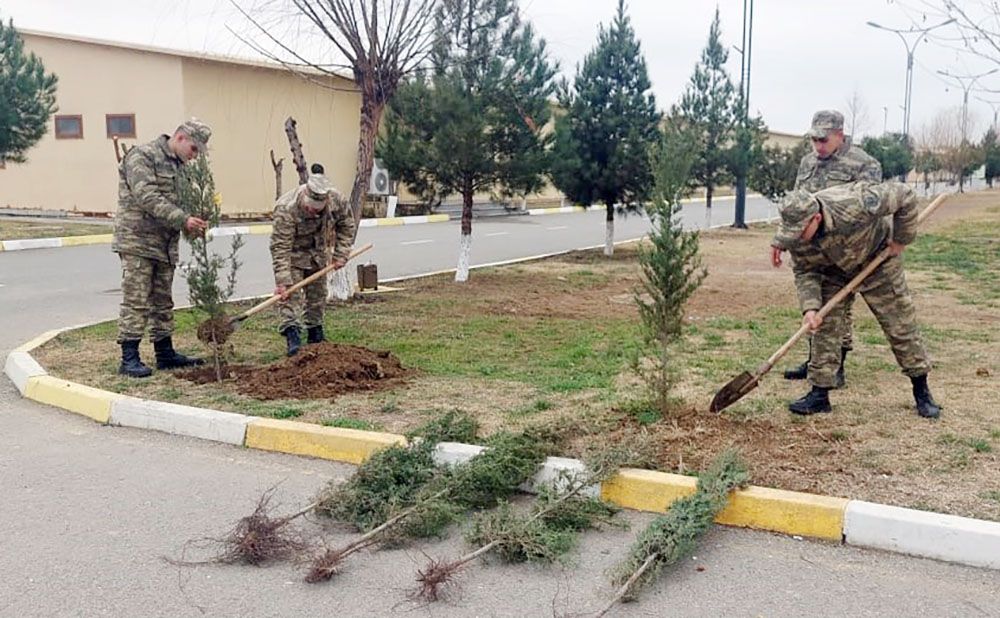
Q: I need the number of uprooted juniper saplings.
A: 4